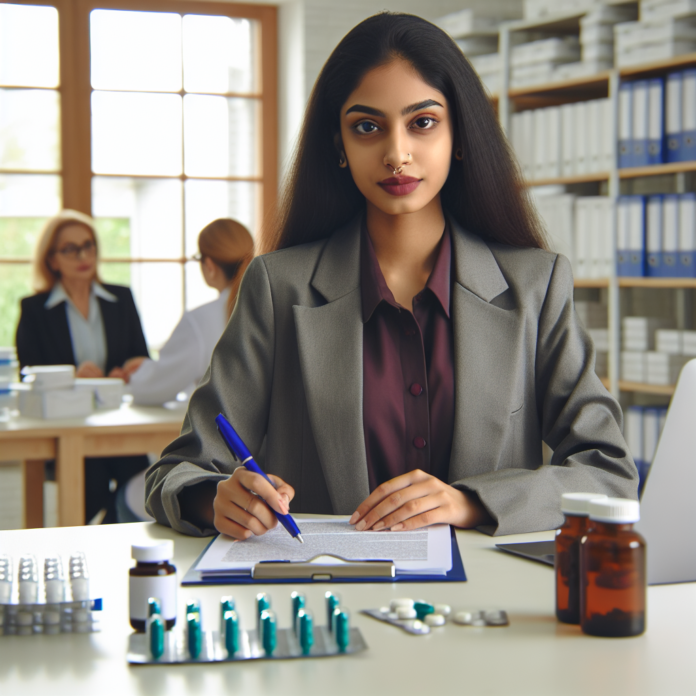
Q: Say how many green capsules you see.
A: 13